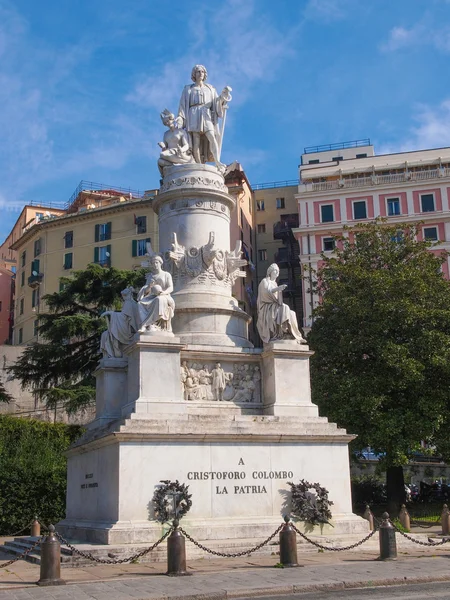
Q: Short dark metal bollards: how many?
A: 8